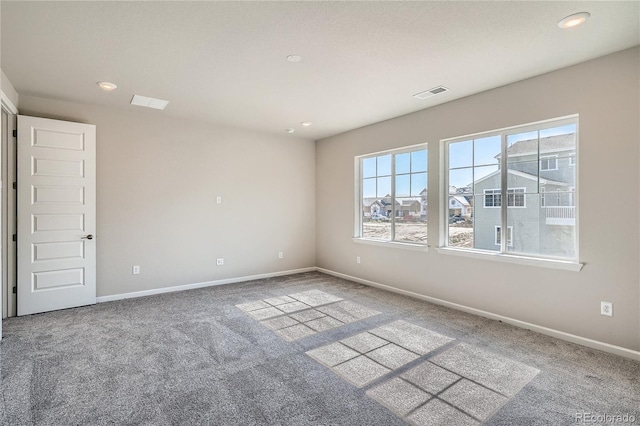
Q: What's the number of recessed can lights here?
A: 3